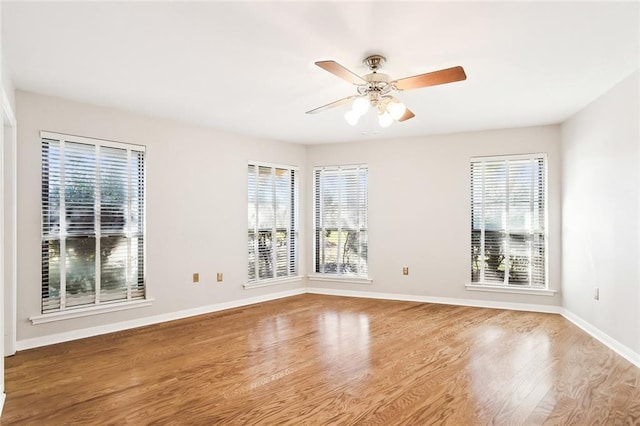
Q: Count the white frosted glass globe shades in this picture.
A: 4